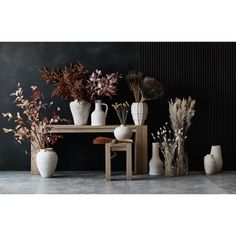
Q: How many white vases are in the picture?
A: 8